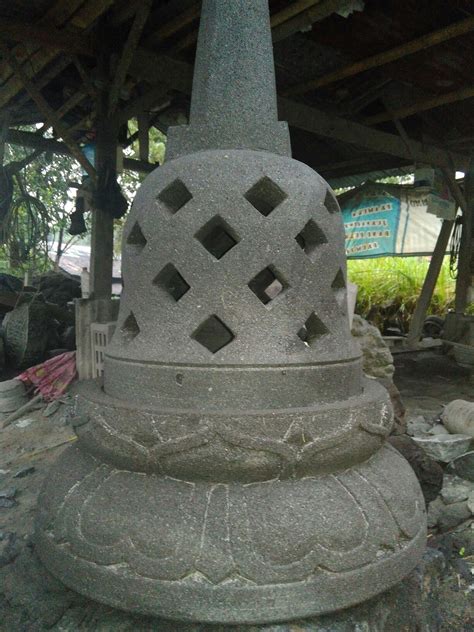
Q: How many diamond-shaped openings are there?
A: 12